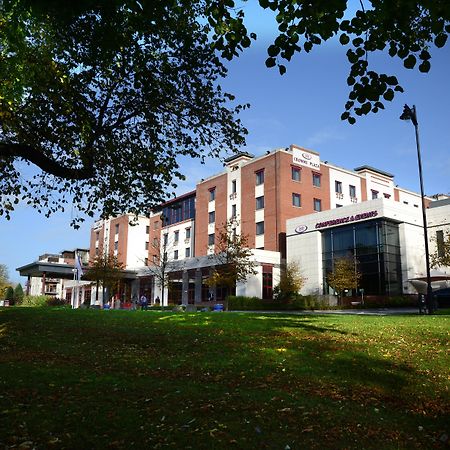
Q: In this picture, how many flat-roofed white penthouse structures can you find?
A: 2